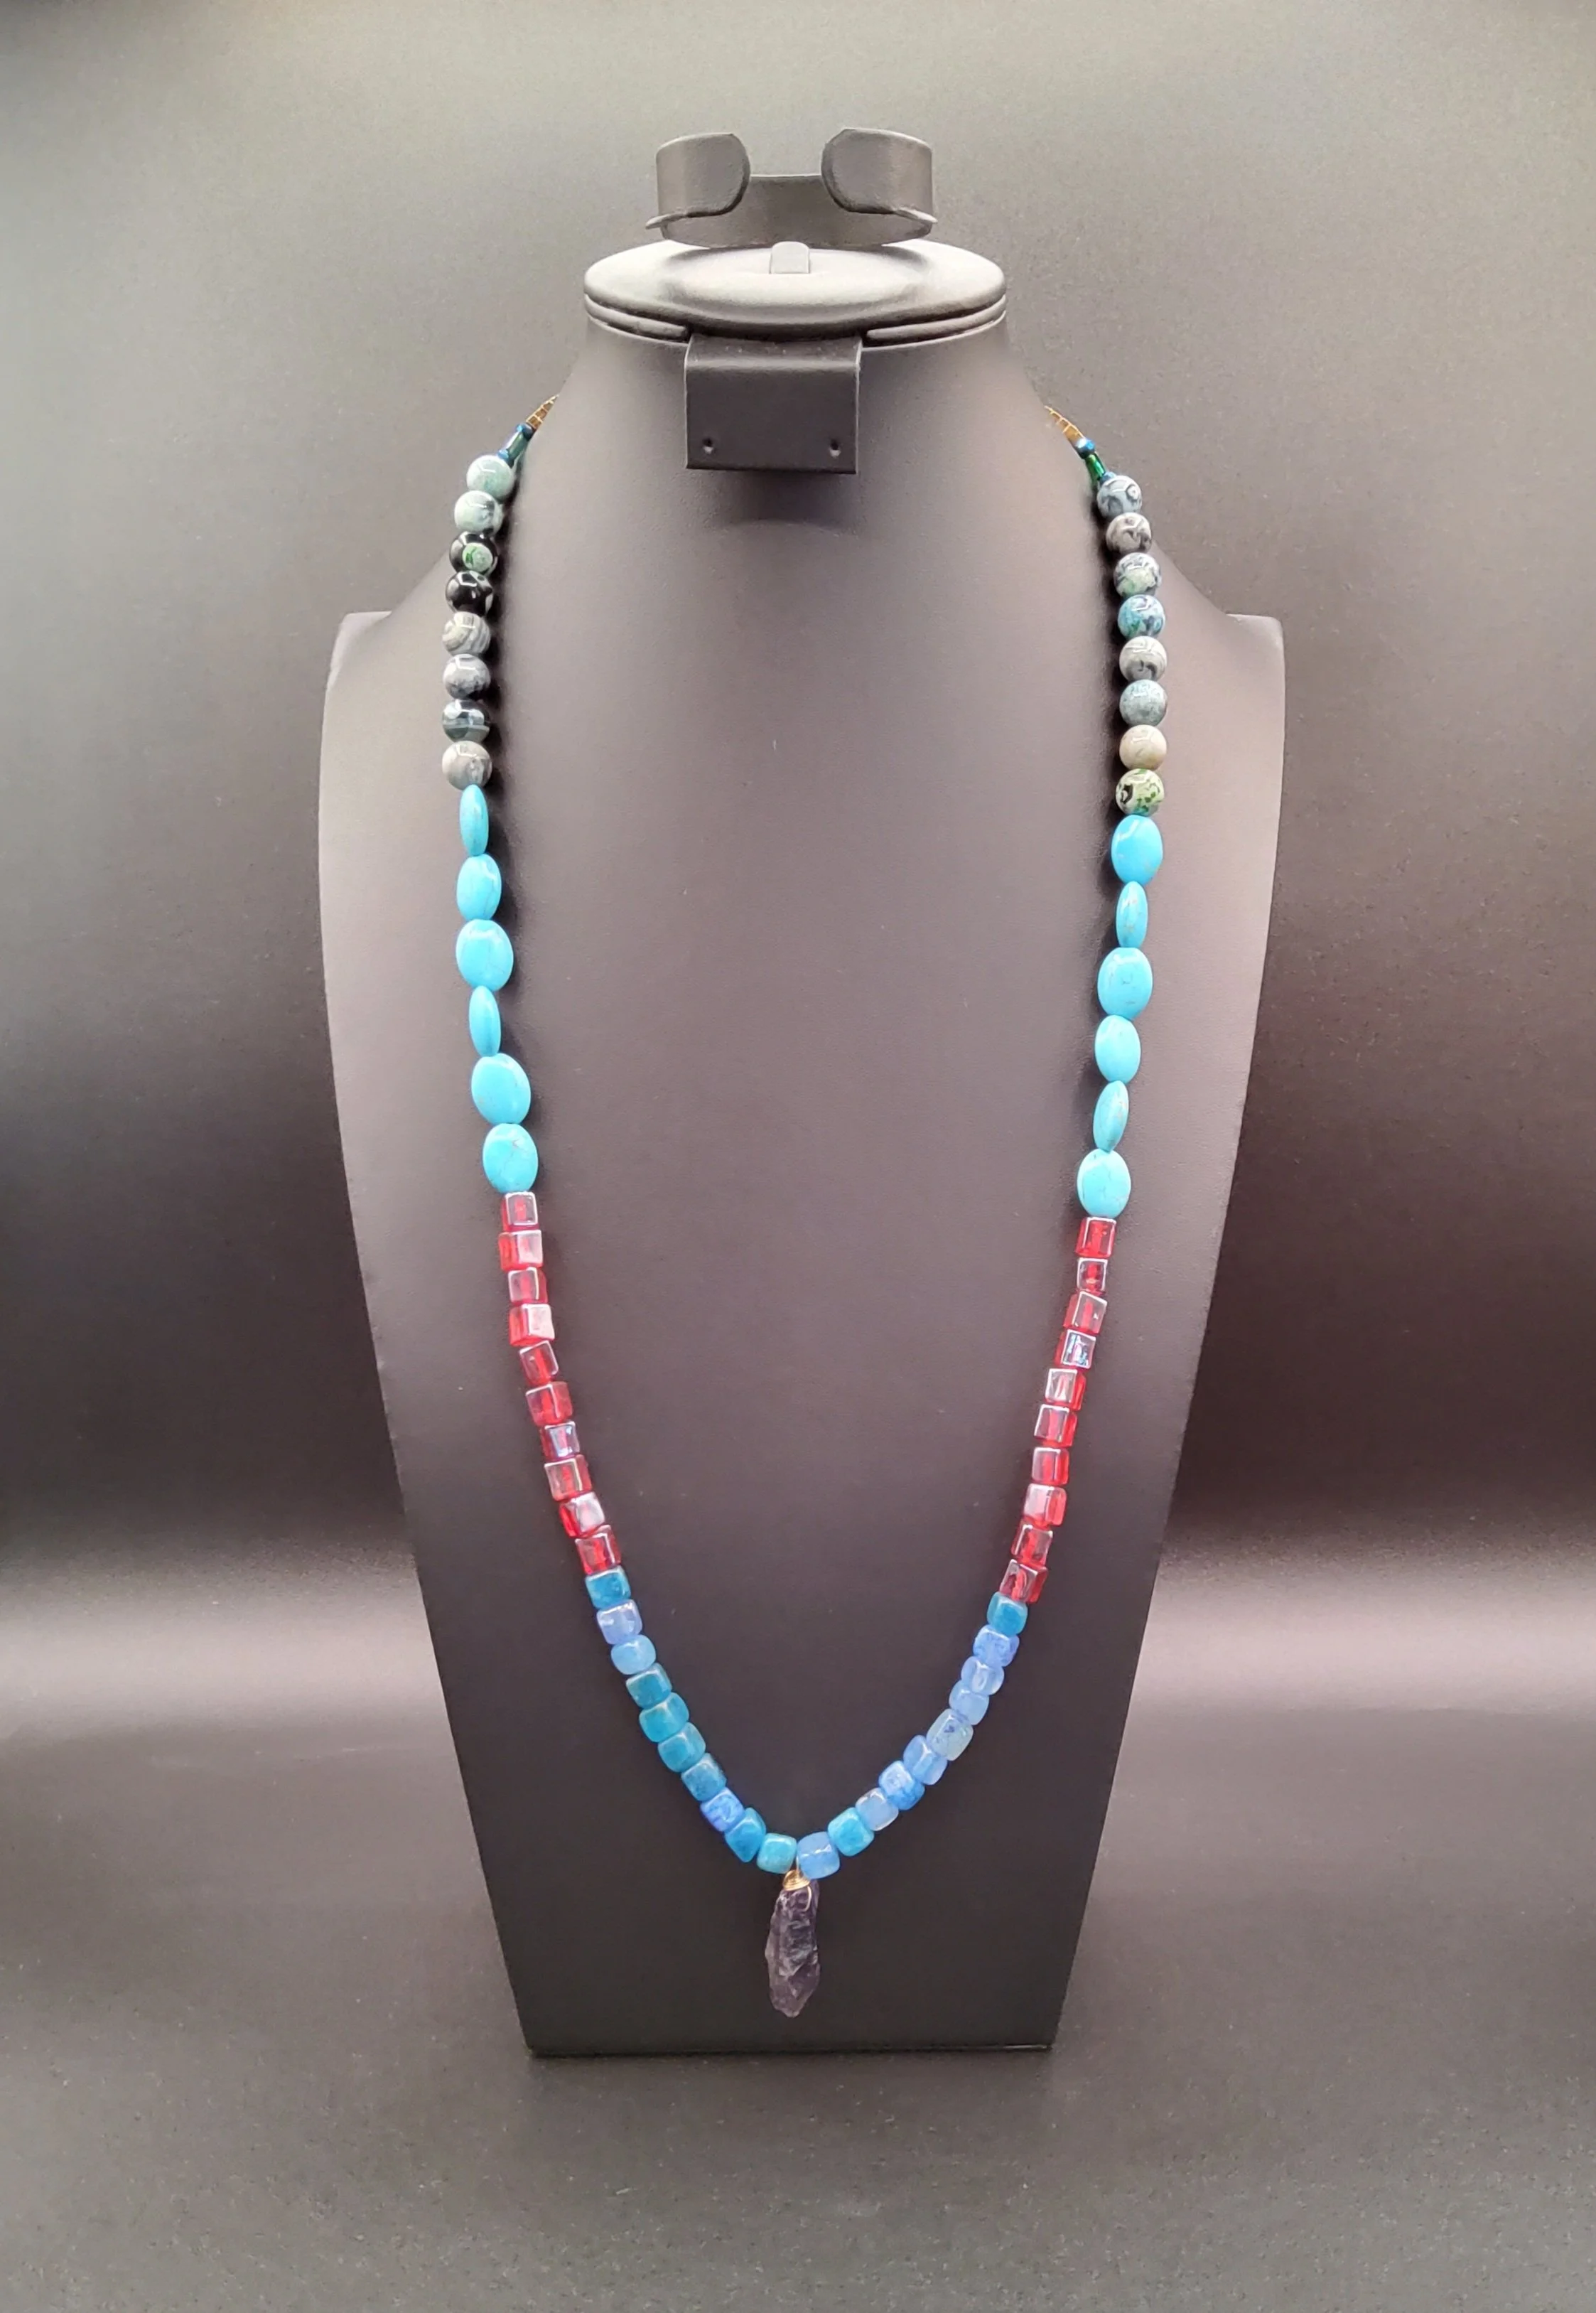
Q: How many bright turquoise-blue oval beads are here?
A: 12